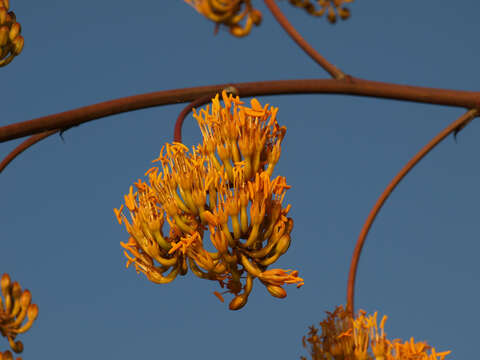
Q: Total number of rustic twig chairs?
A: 0